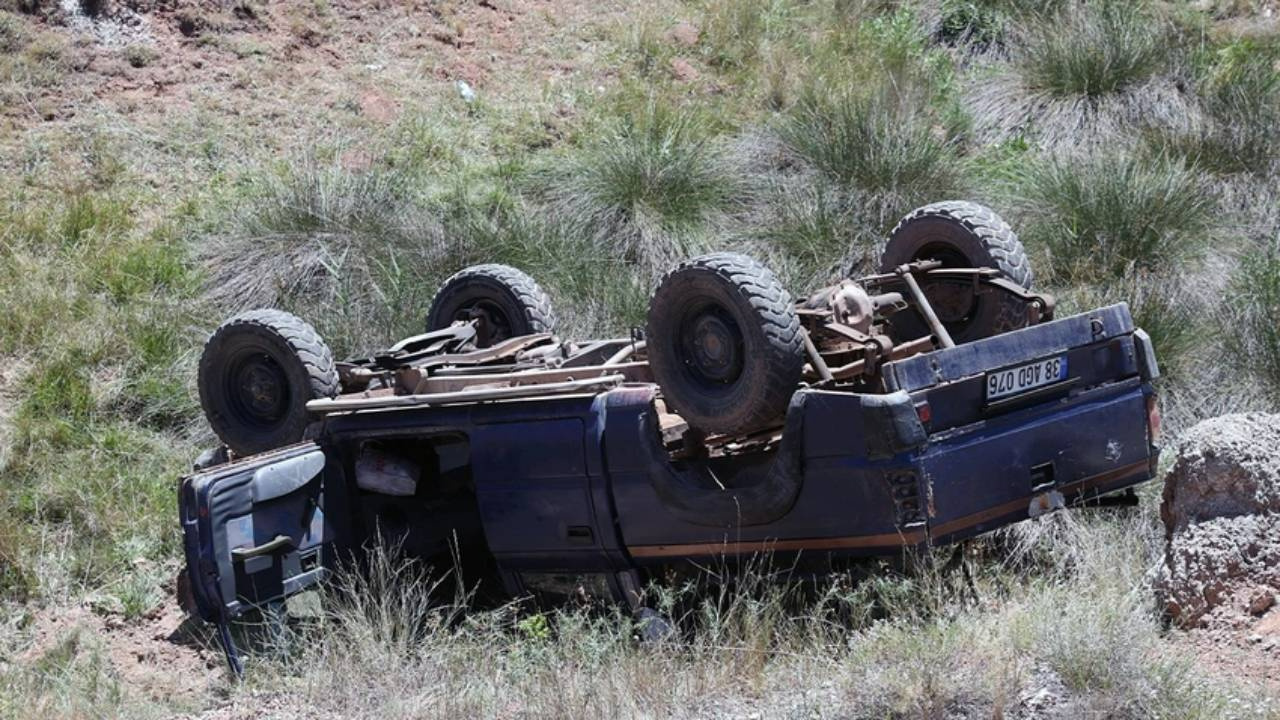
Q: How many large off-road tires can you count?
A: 4